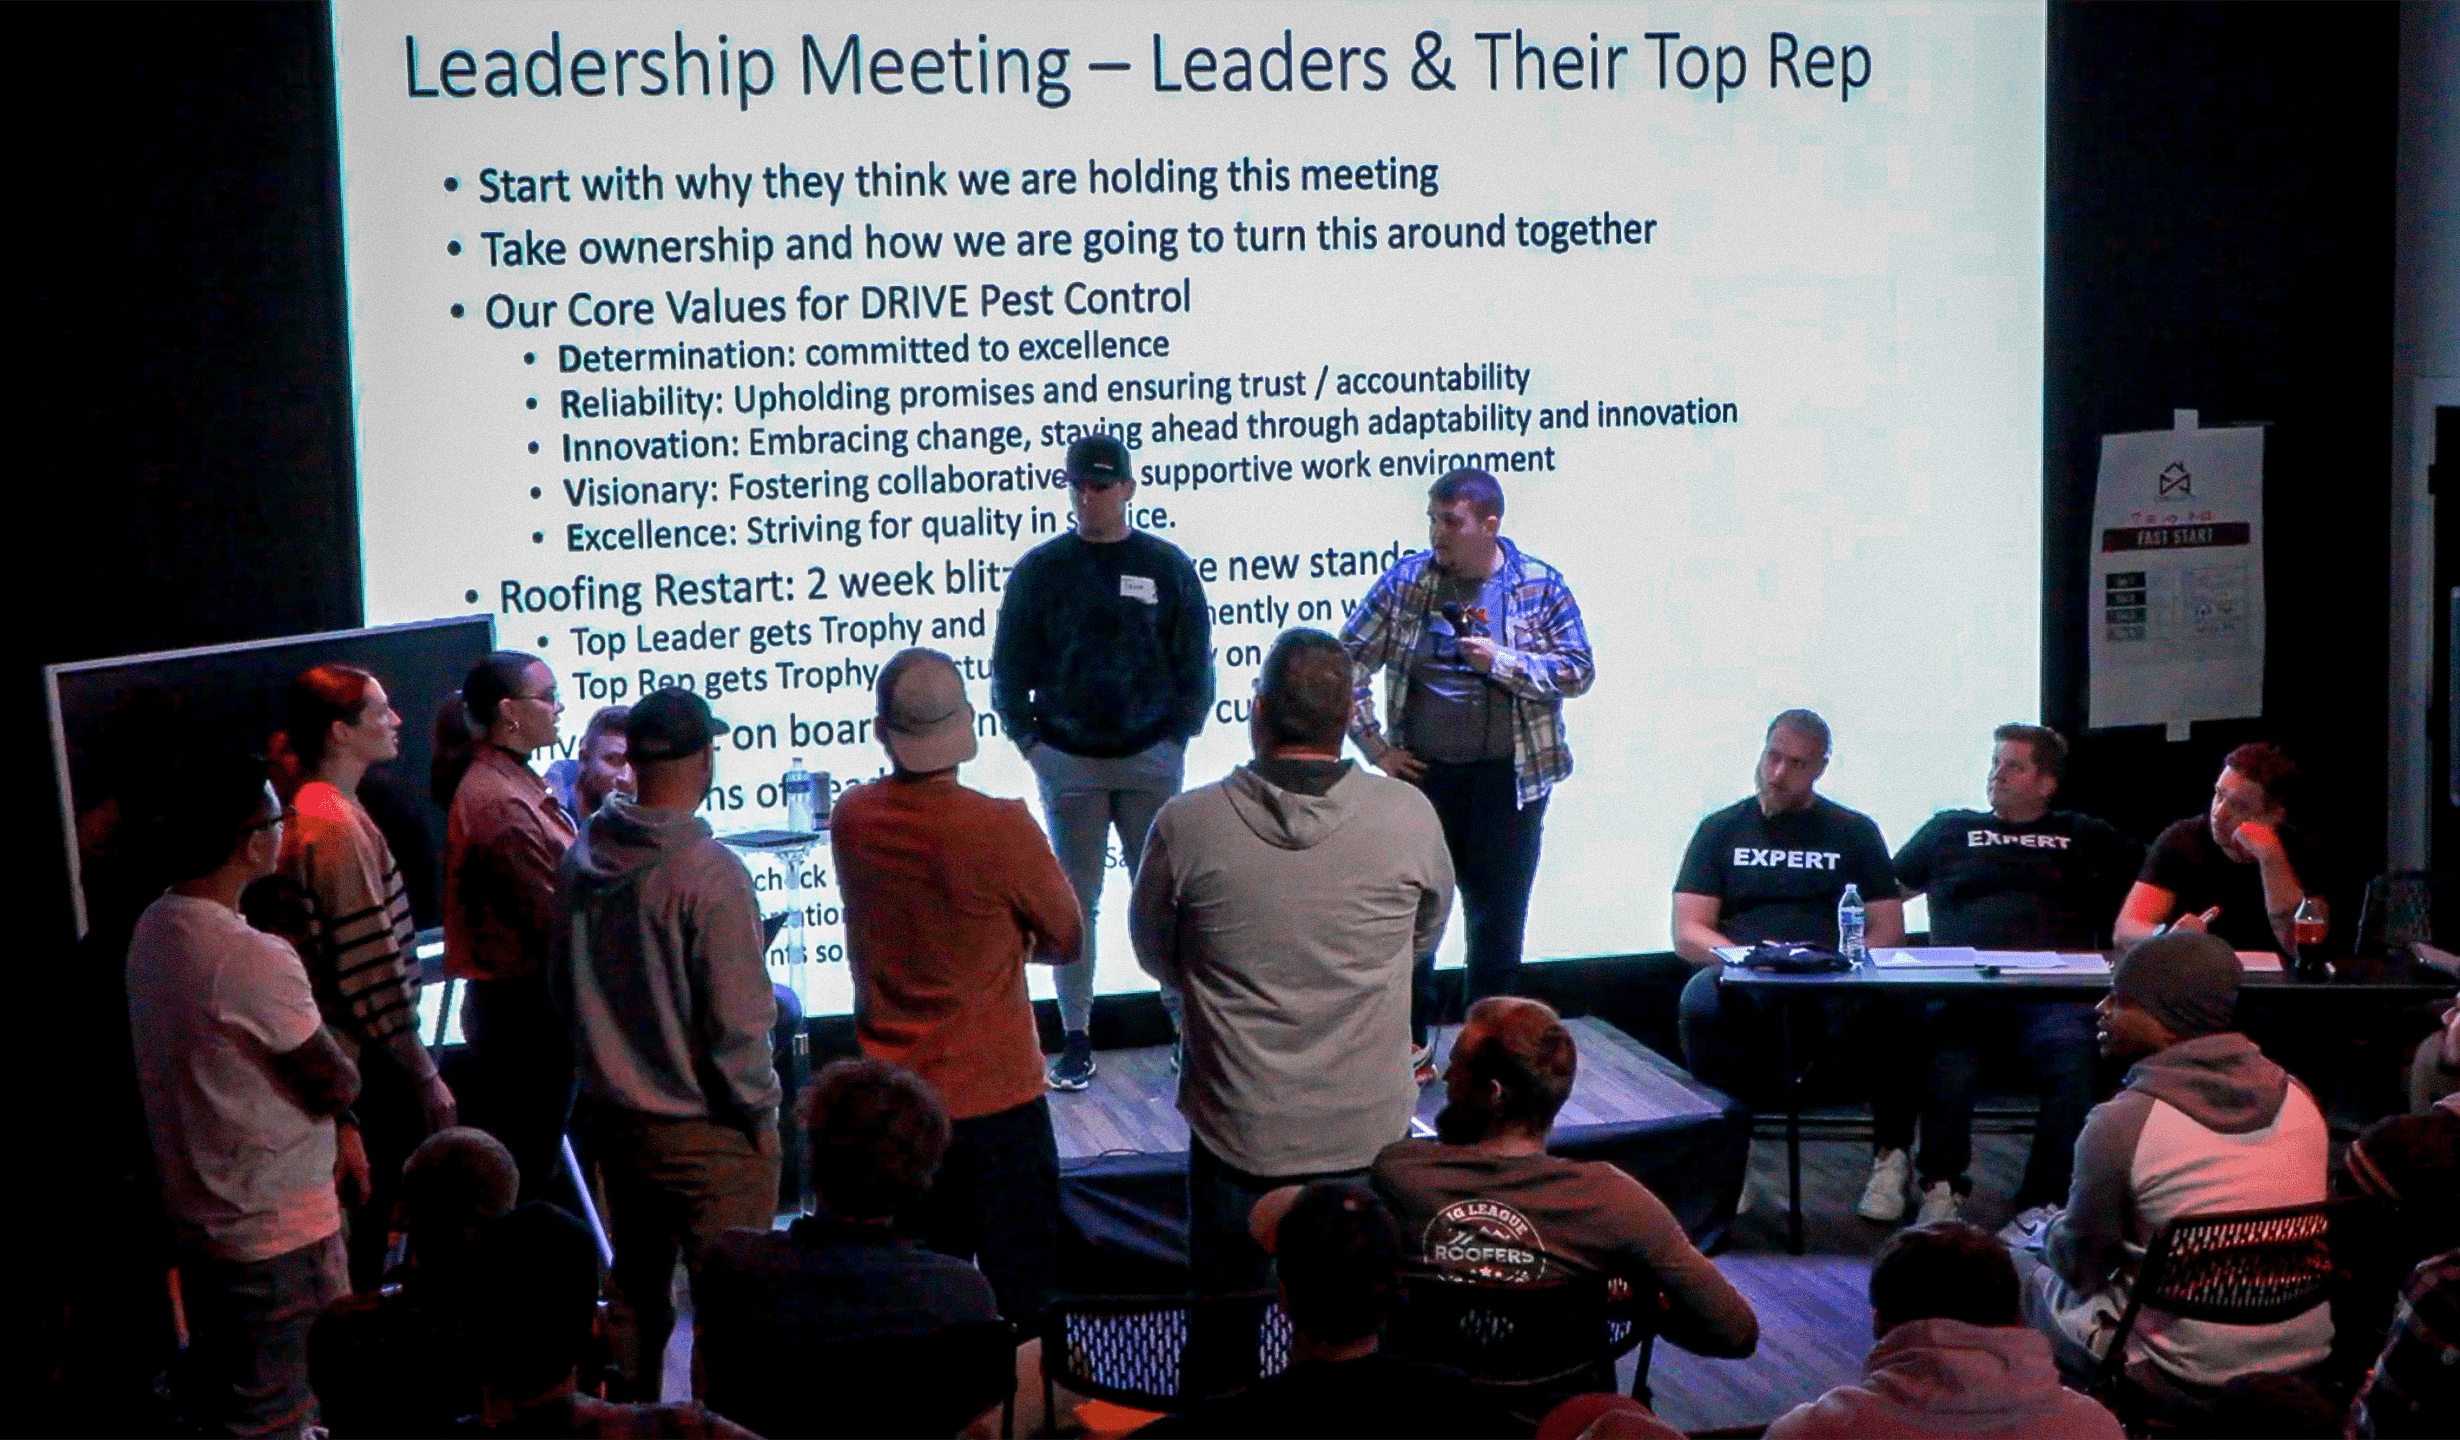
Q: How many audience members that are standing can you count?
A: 6